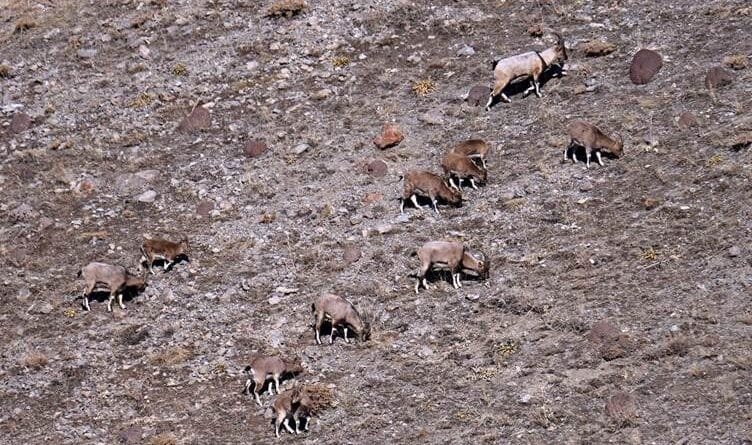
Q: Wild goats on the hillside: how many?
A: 11